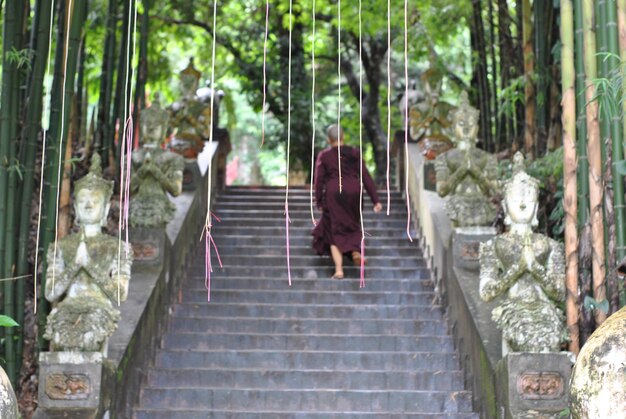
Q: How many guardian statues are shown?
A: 6